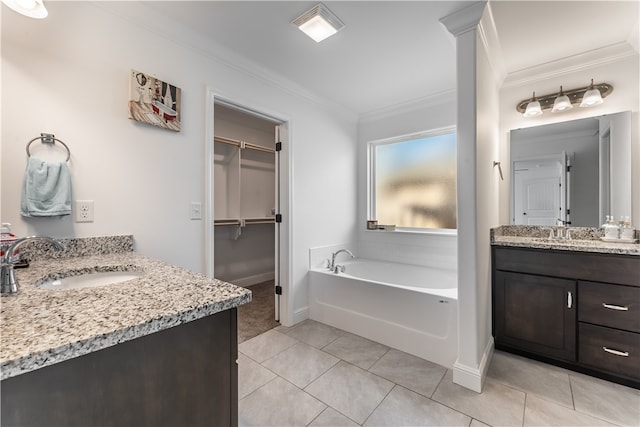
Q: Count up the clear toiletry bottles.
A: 2